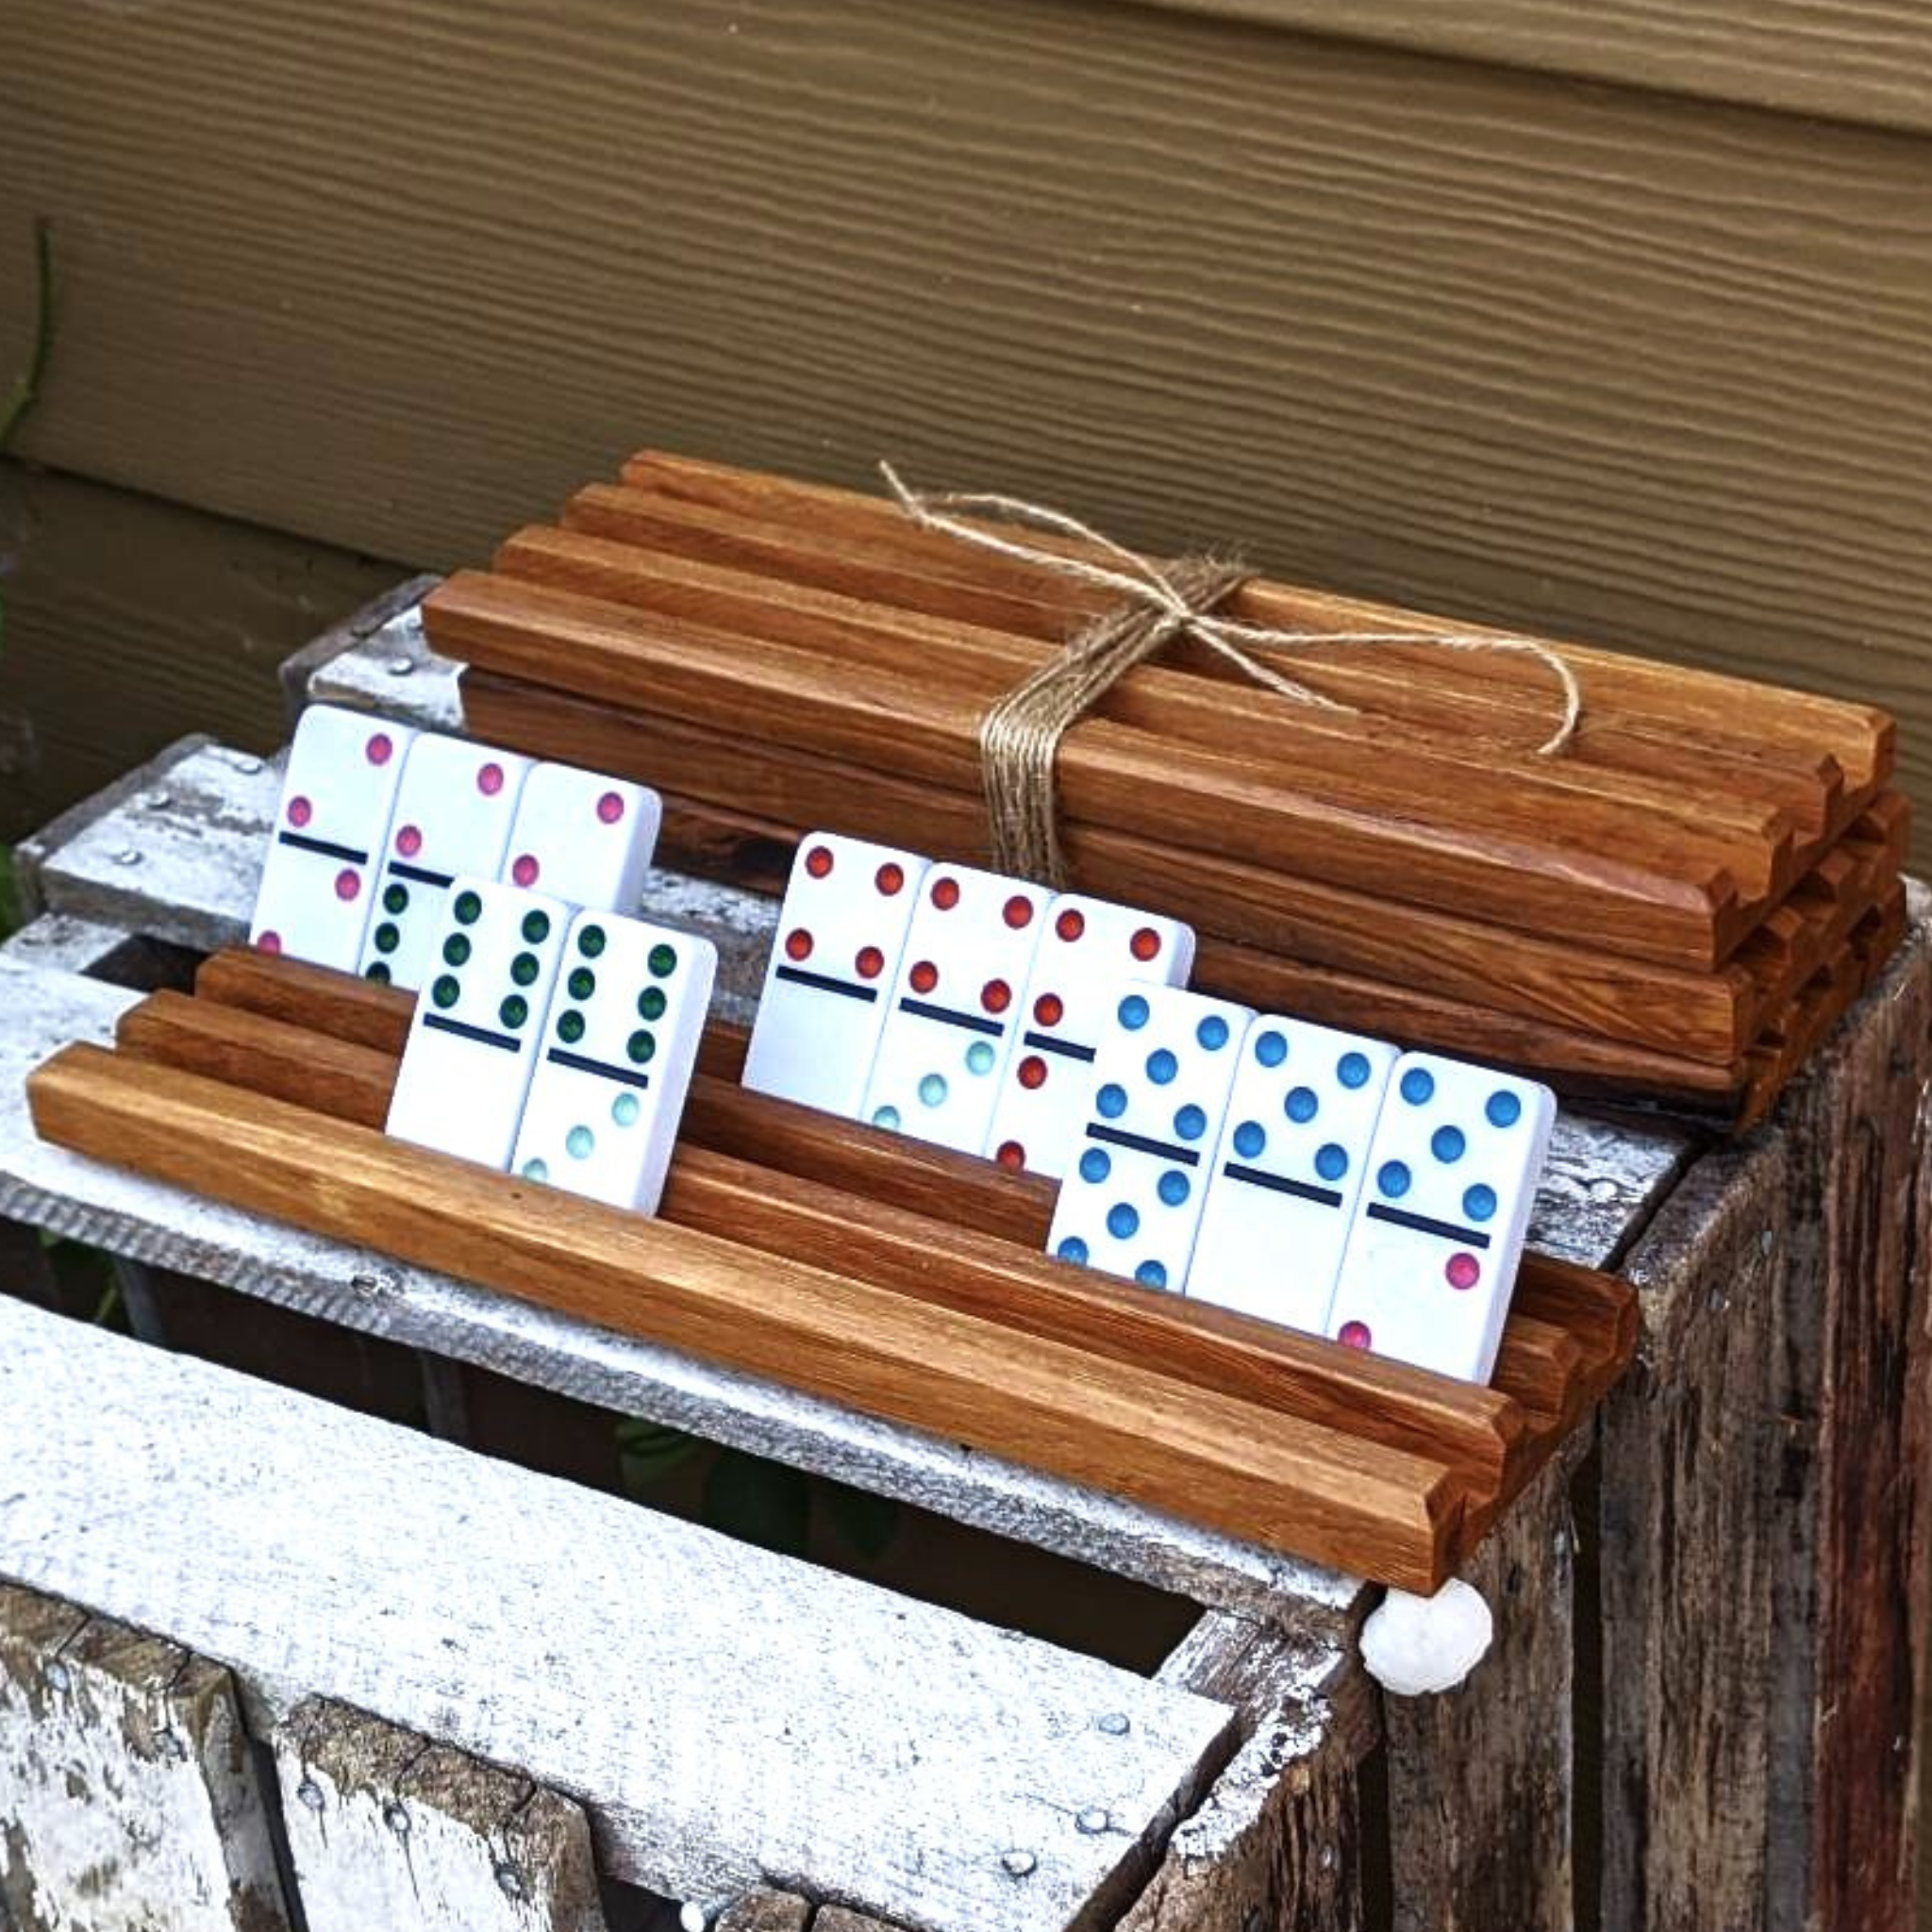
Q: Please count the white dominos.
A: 11